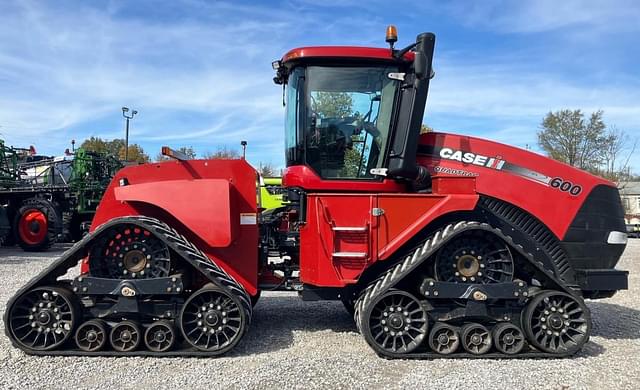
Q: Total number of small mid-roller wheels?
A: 6